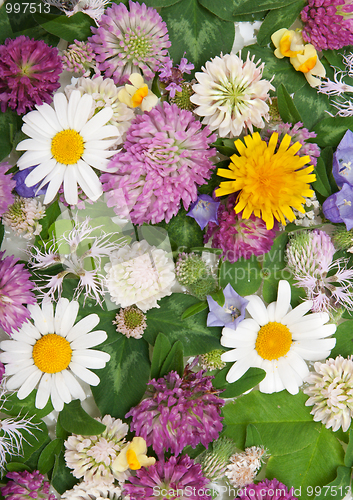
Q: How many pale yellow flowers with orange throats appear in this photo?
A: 4